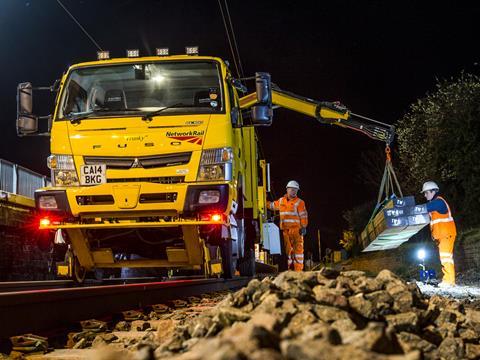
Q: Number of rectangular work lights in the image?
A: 4